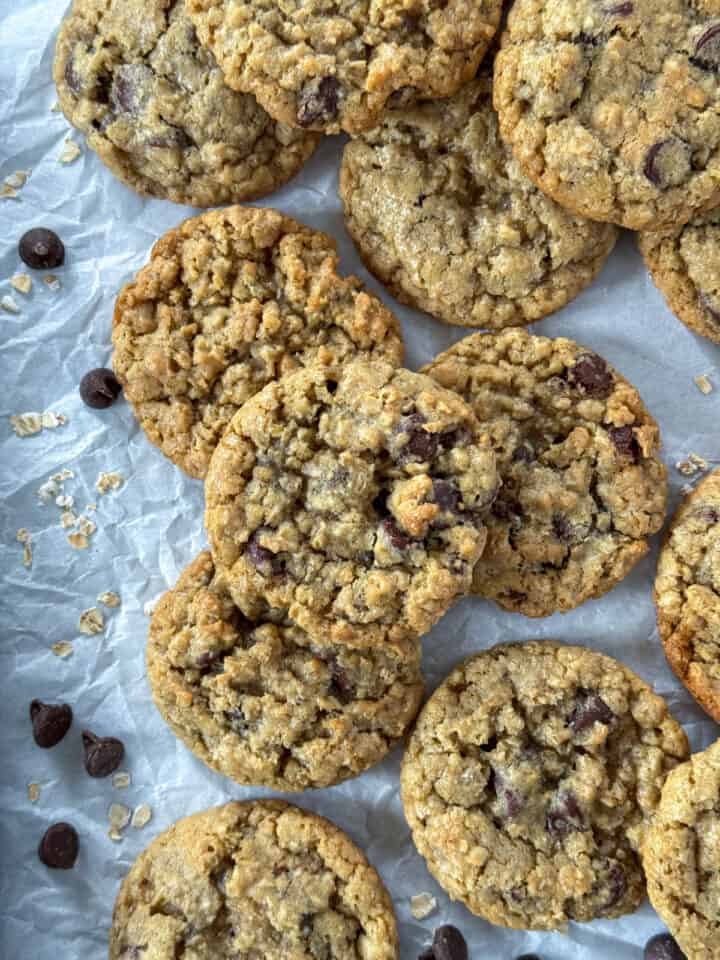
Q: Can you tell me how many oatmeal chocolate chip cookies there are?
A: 13